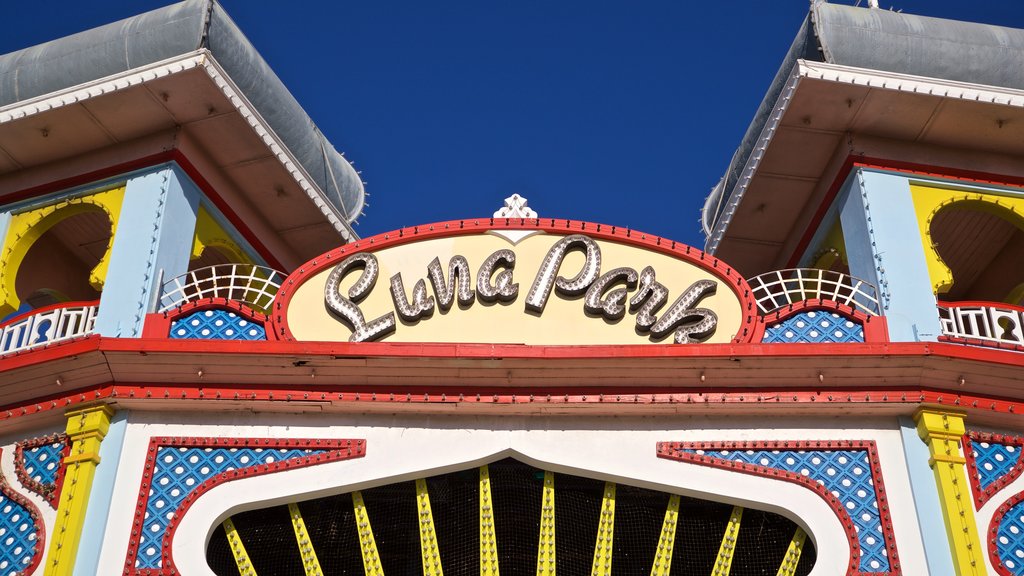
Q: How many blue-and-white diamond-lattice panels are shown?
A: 8